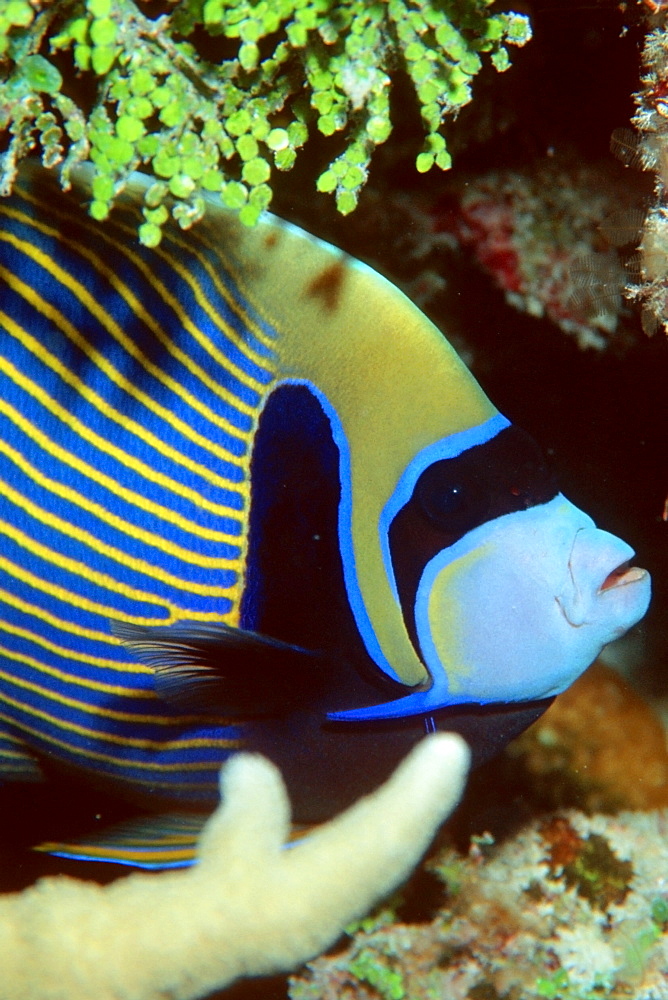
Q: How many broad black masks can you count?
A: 1